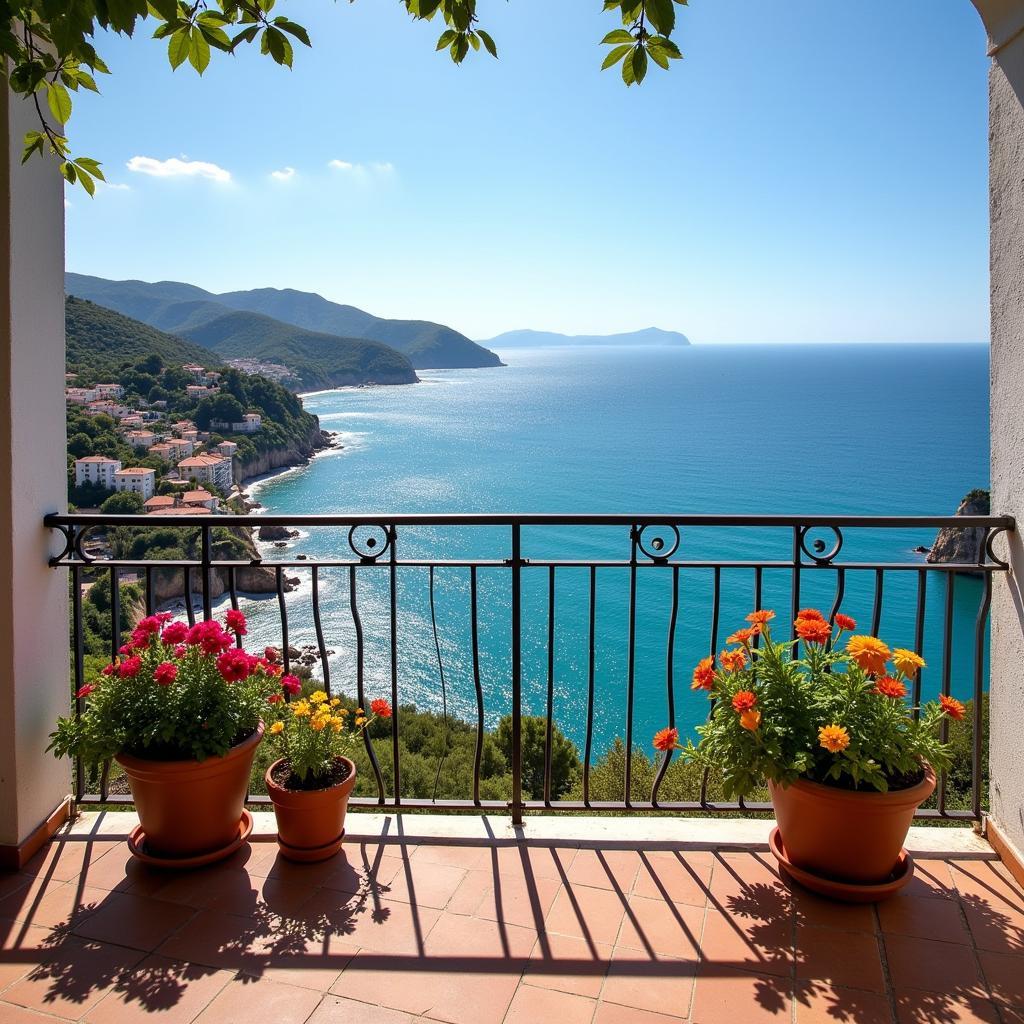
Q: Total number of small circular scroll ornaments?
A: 3